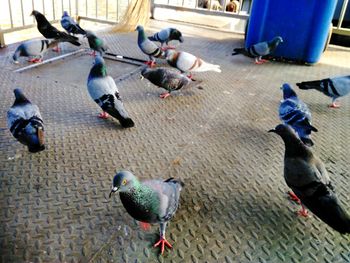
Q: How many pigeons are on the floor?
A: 15